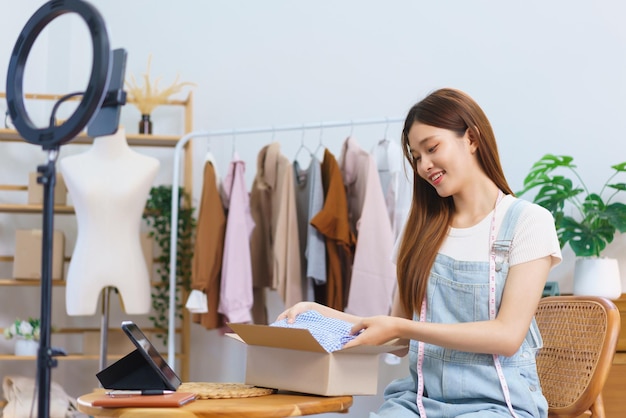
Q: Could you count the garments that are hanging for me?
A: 7